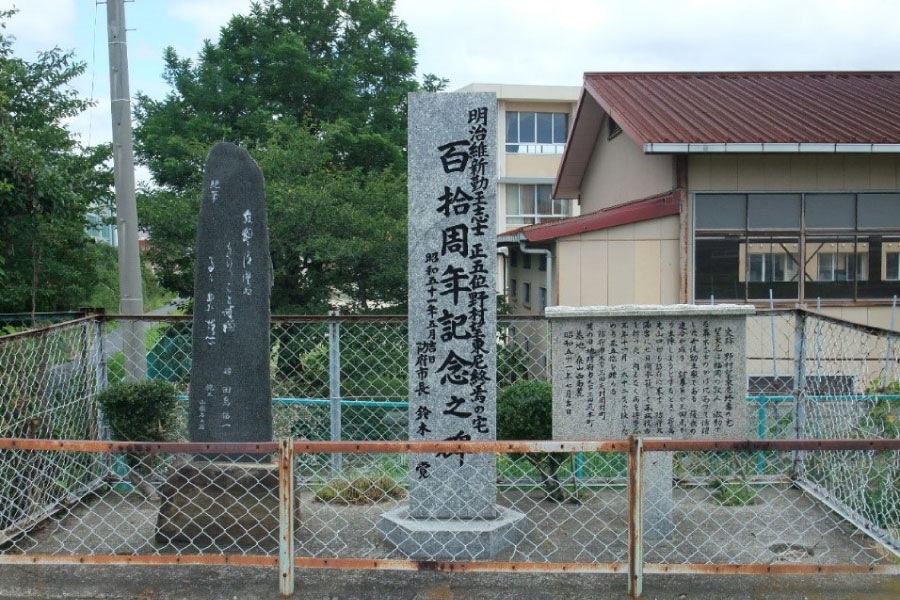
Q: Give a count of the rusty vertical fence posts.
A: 2